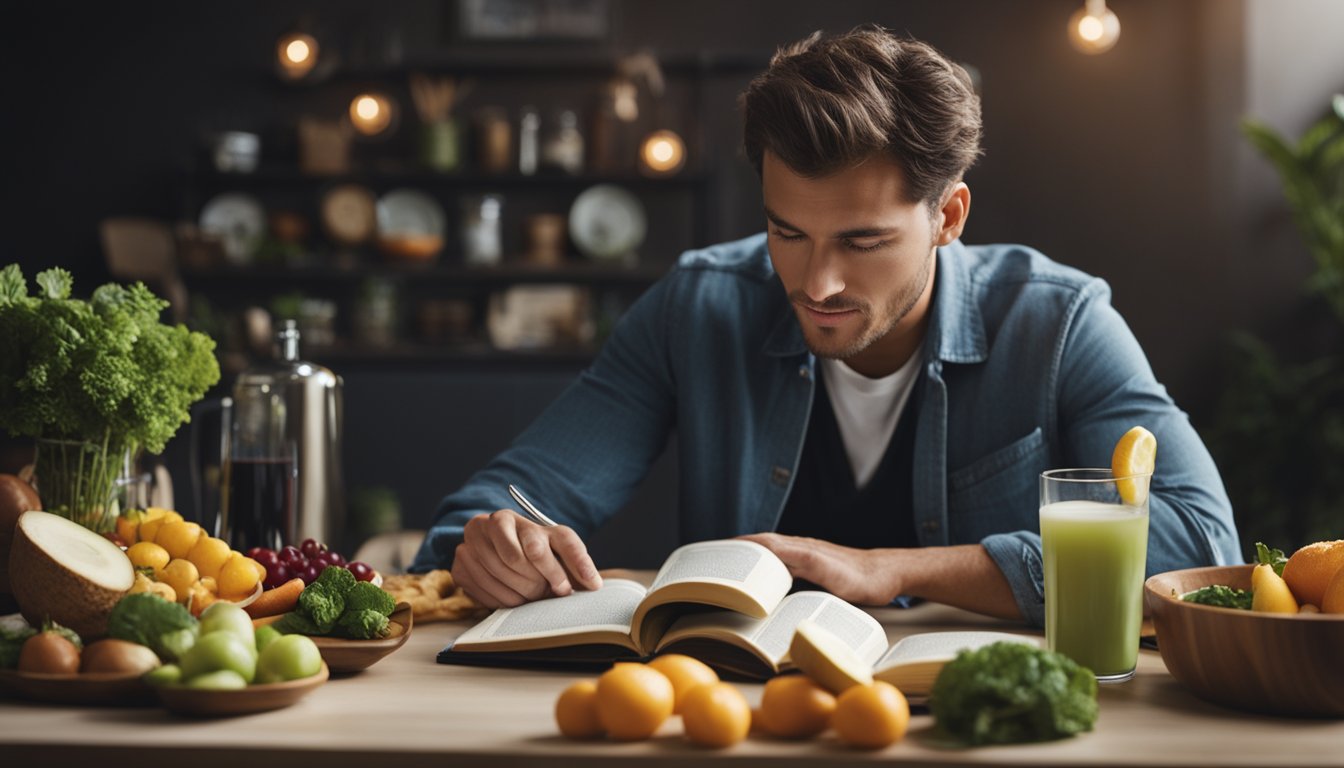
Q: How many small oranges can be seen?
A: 6